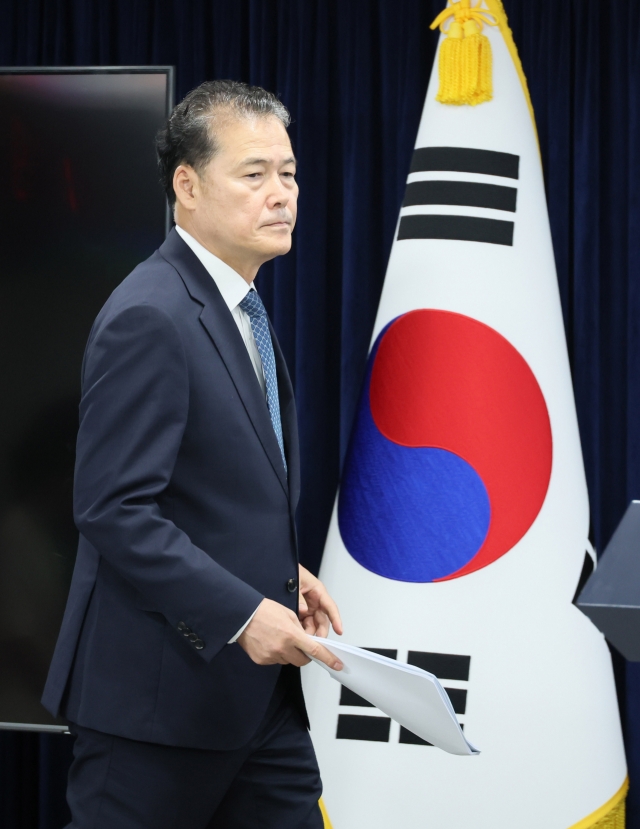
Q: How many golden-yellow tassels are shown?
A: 2